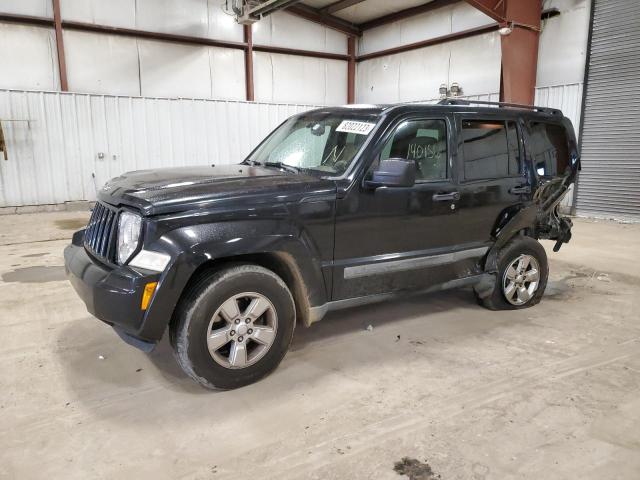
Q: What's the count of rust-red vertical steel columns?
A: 4